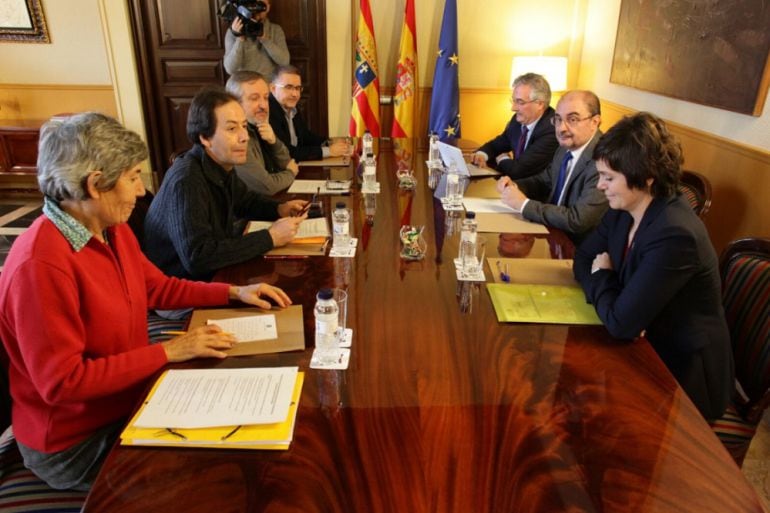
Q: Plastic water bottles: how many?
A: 7